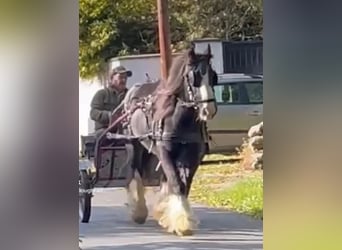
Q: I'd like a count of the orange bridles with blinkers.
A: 0